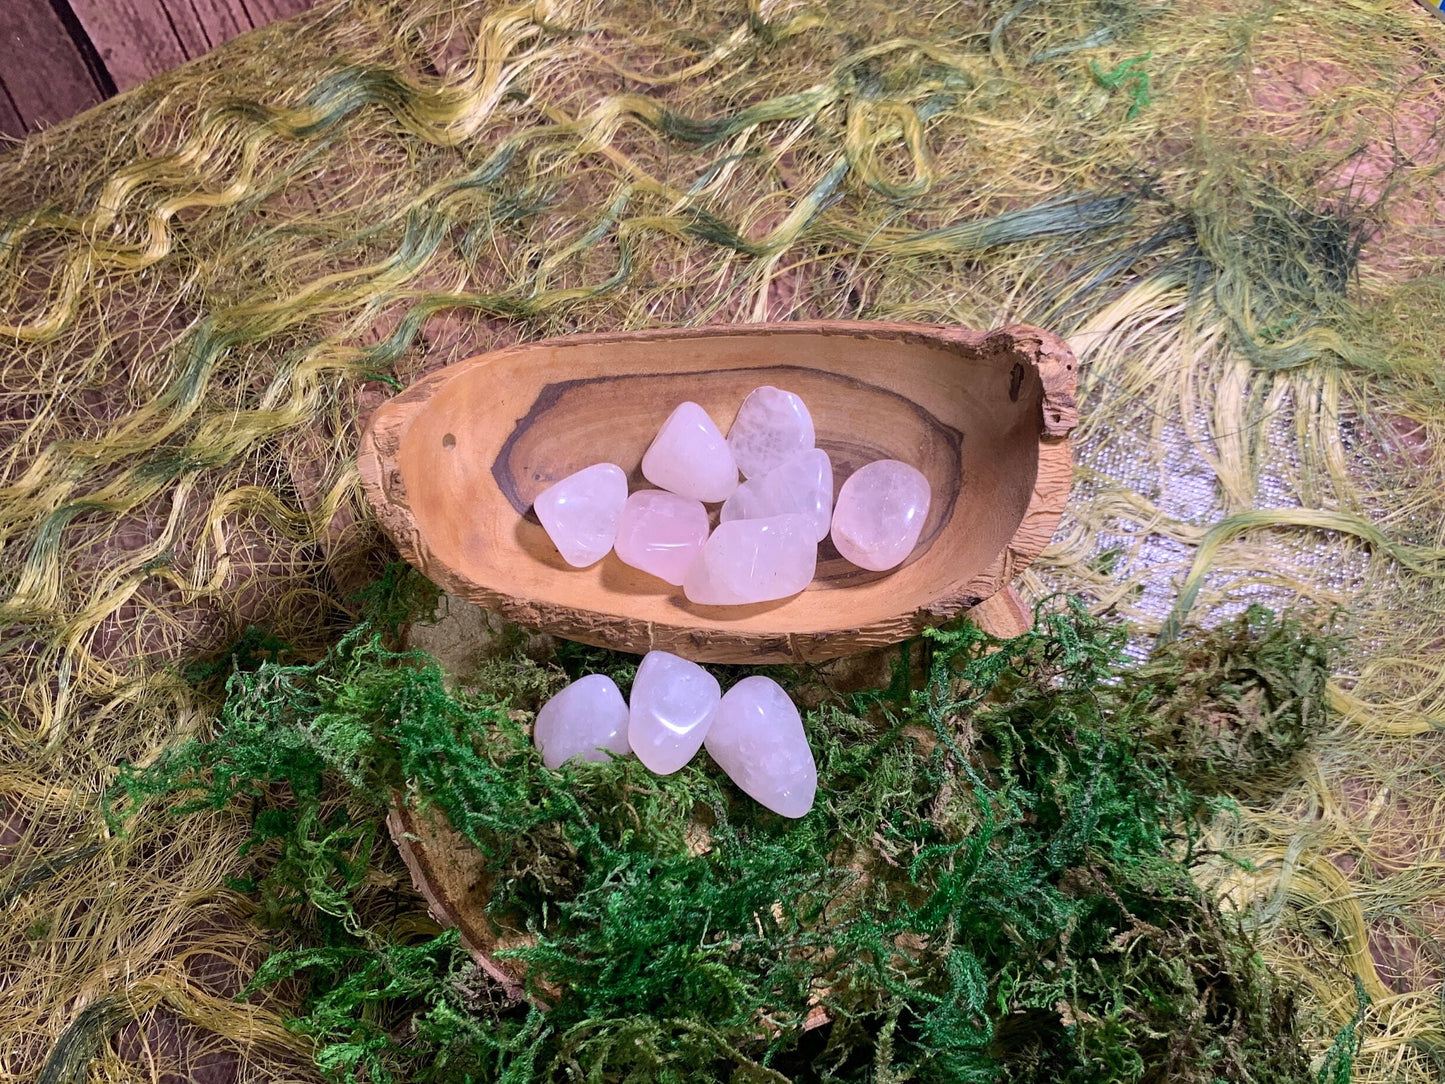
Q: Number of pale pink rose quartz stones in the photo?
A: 10